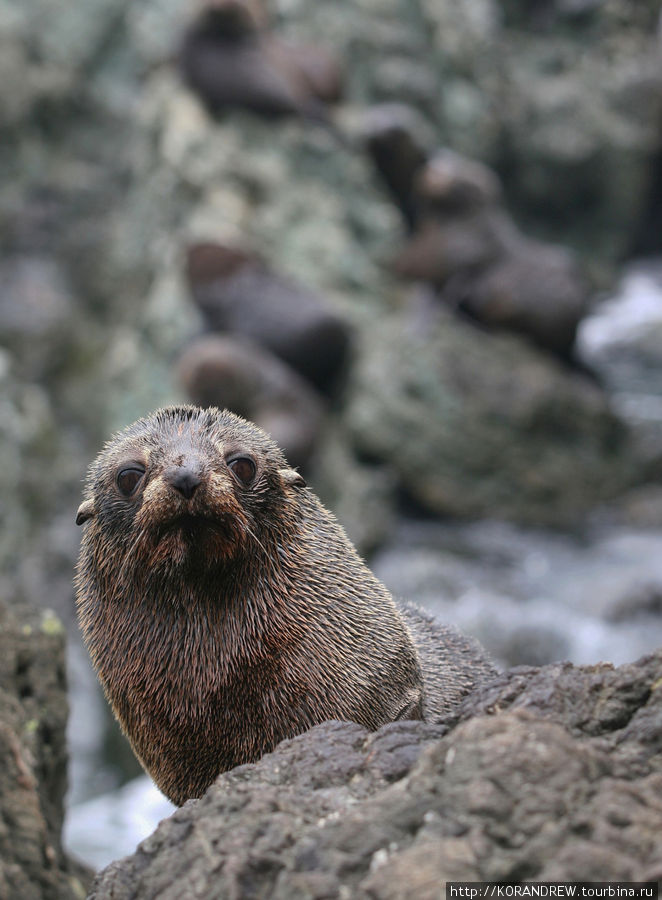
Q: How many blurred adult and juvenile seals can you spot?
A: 5